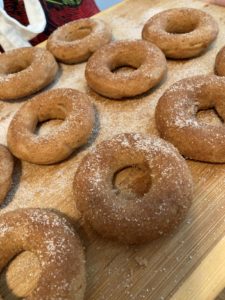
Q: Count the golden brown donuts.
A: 10